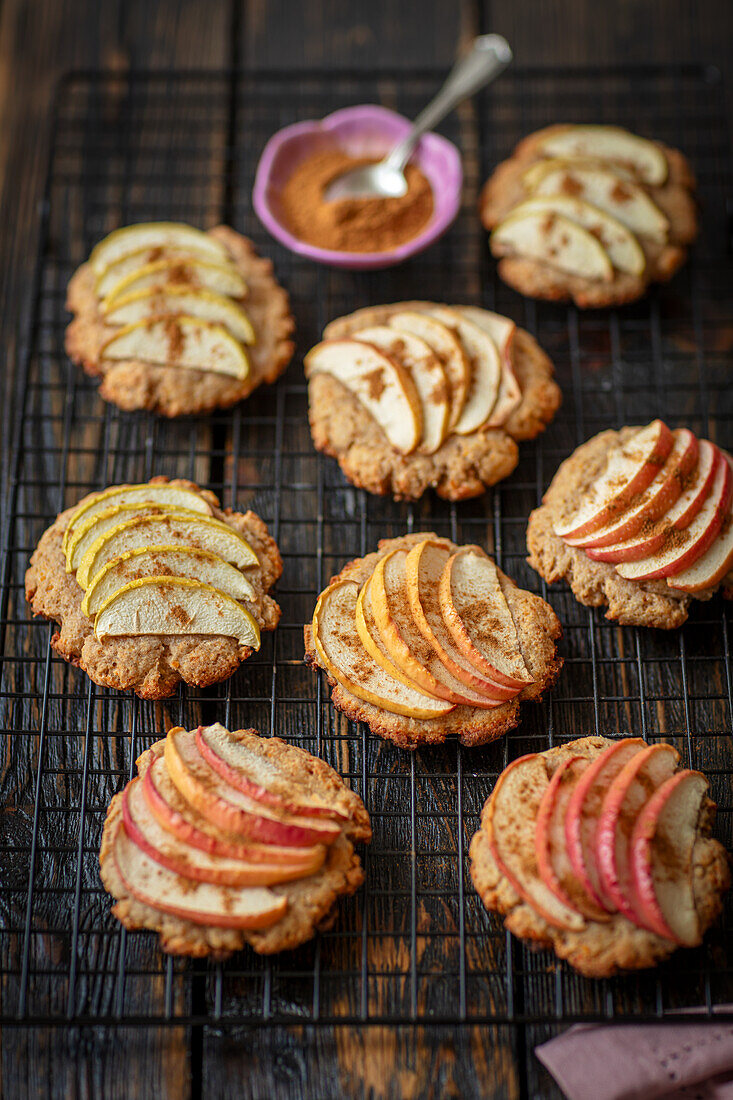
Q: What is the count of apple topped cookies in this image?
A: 8